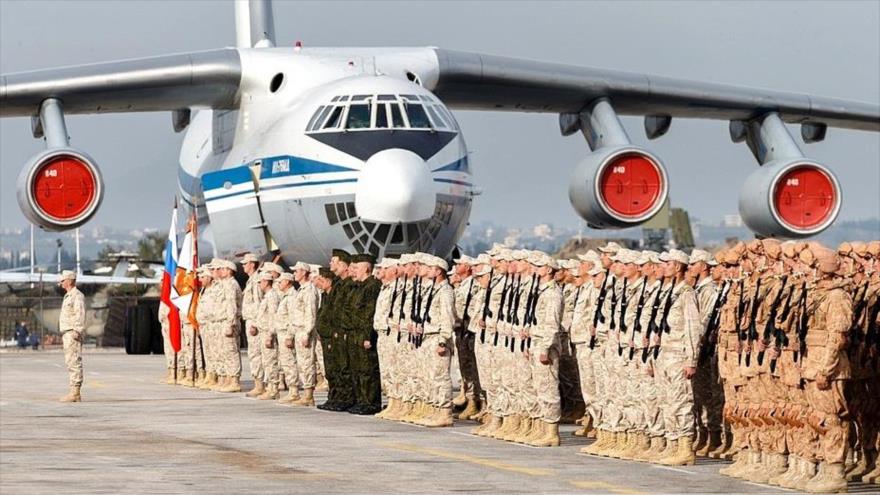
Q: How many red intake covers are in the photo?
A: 3